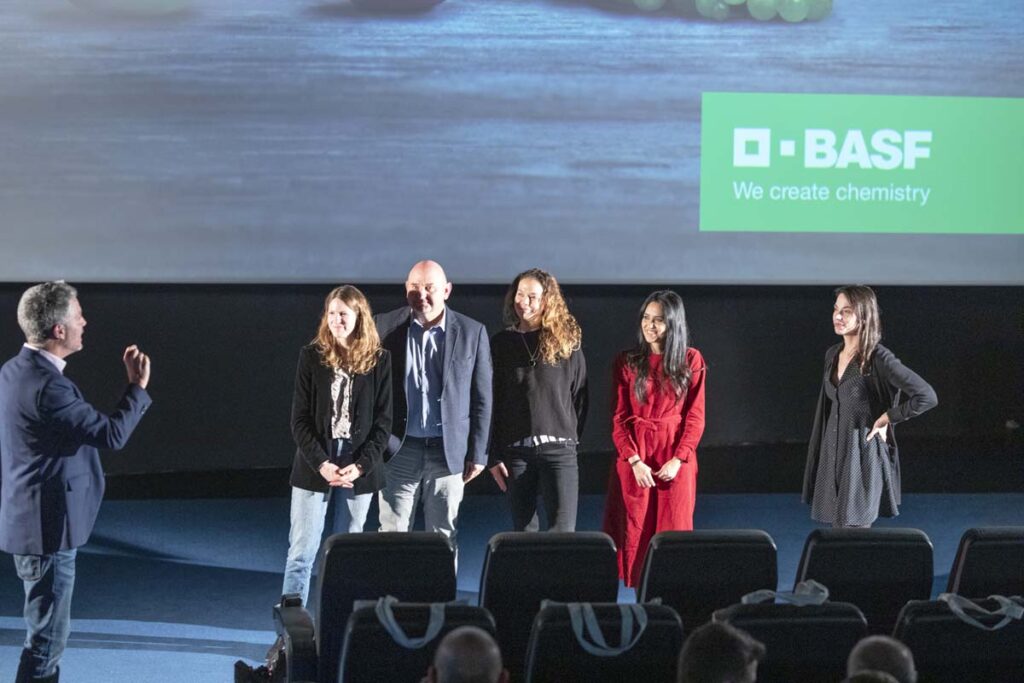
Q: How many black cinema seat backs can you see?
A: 9